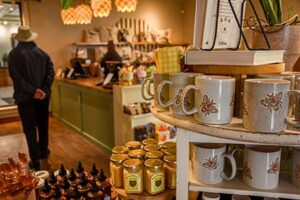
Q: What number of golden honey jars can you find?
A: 12